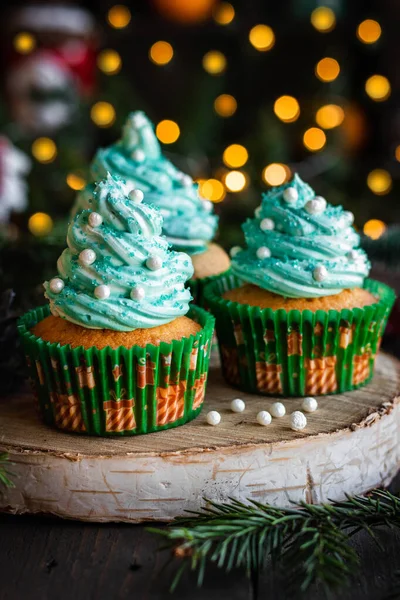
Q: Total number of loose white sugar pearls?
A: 6